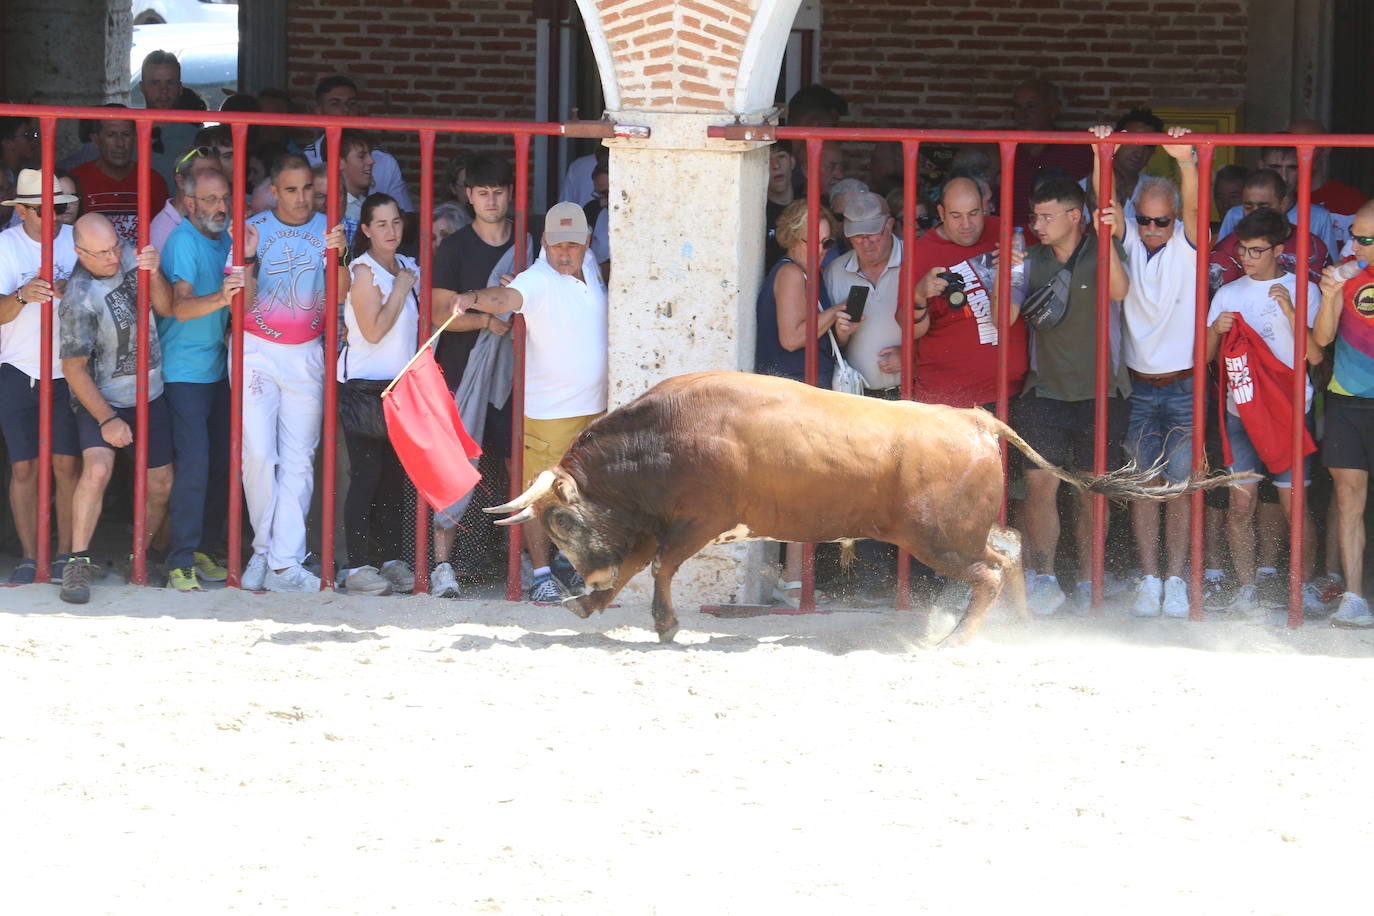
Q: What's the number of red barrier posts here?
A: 12